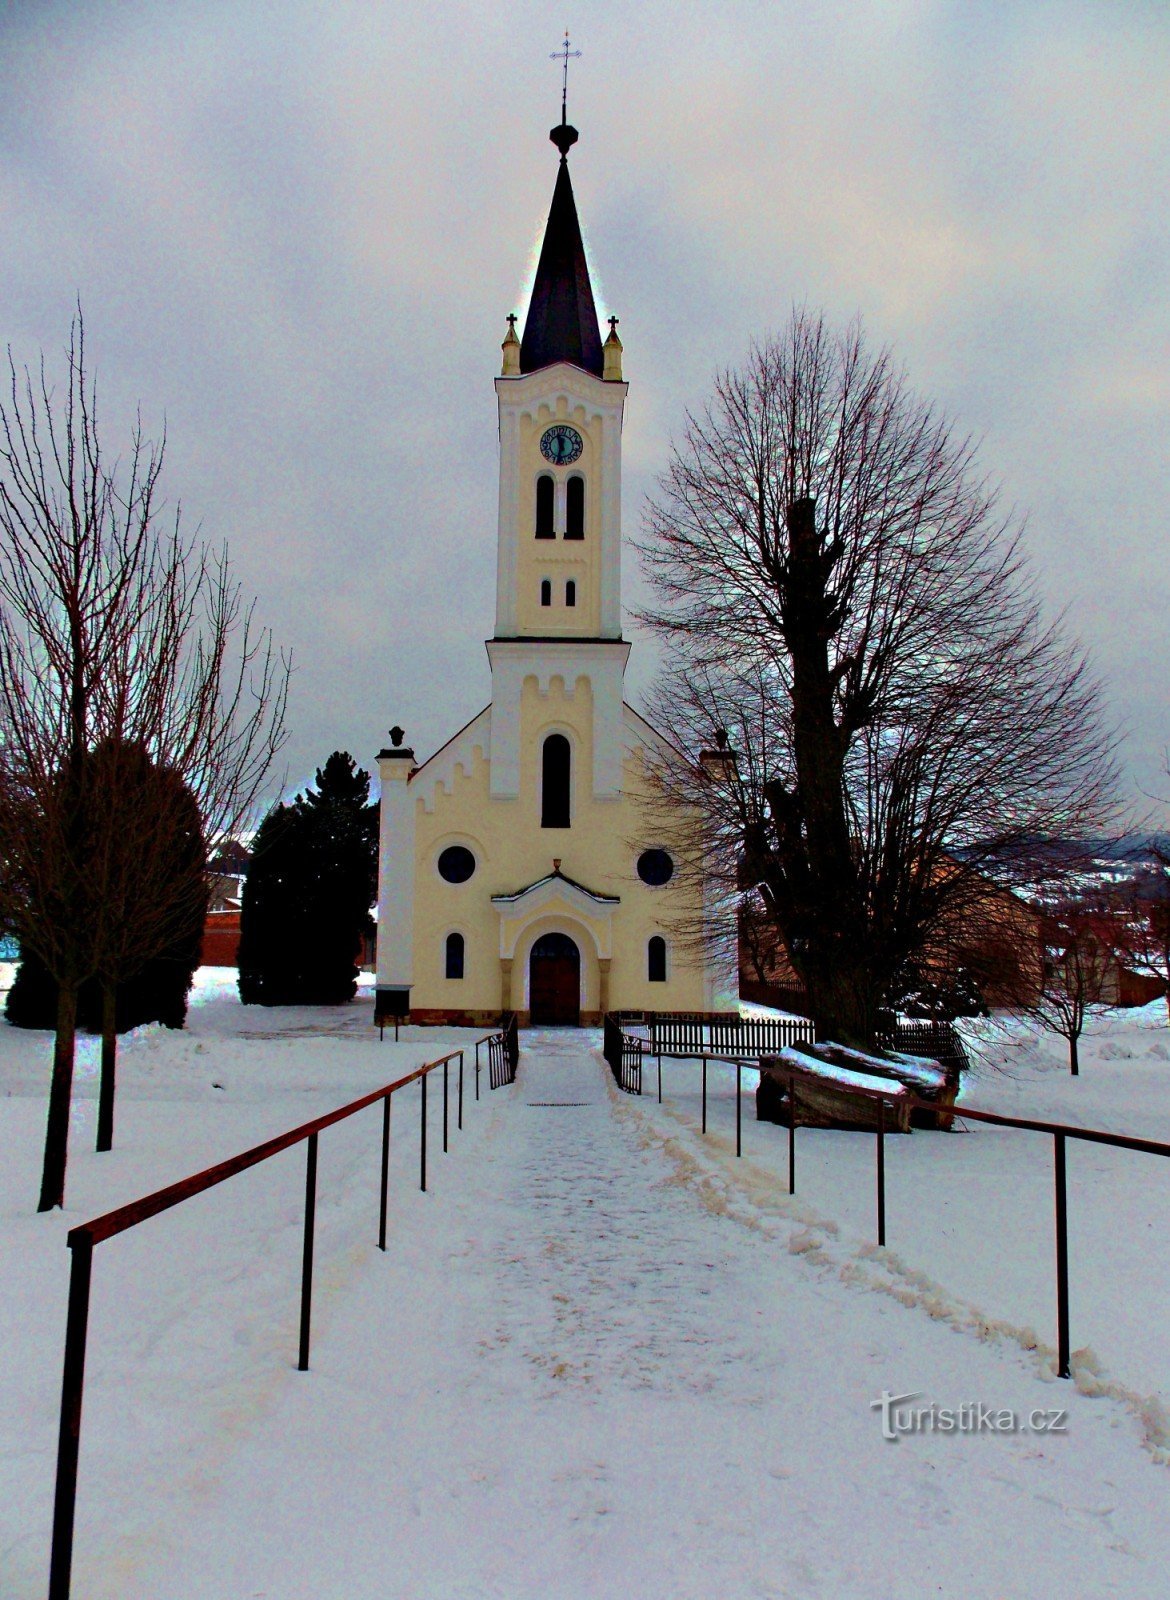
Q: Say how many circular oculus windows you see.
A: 2